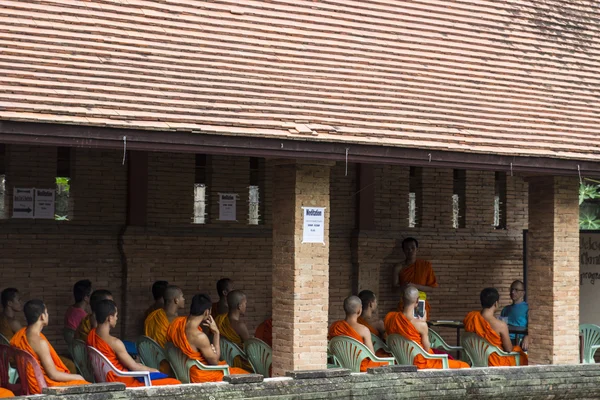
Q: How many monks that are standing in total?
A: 1